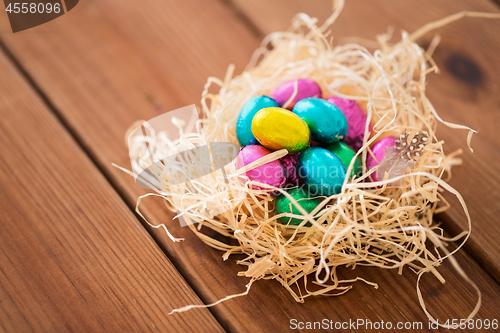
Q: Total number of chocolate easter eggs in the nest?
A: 11